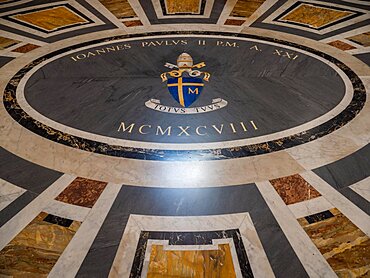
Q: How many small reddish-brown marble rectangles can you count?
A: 6